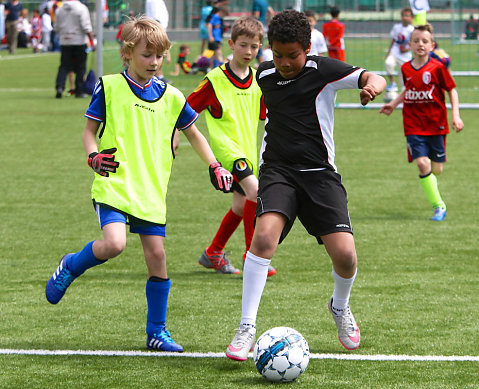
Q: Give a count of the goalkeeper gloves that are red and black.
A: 2